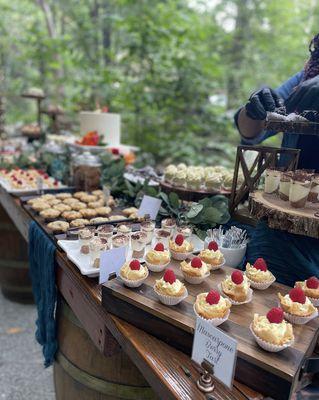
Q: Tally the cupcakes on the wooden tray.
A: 12